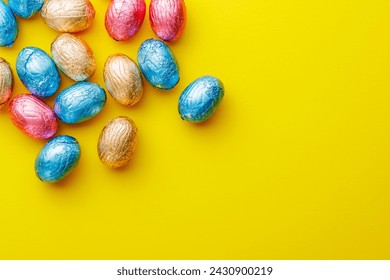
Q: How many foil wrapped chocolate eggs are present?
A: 15